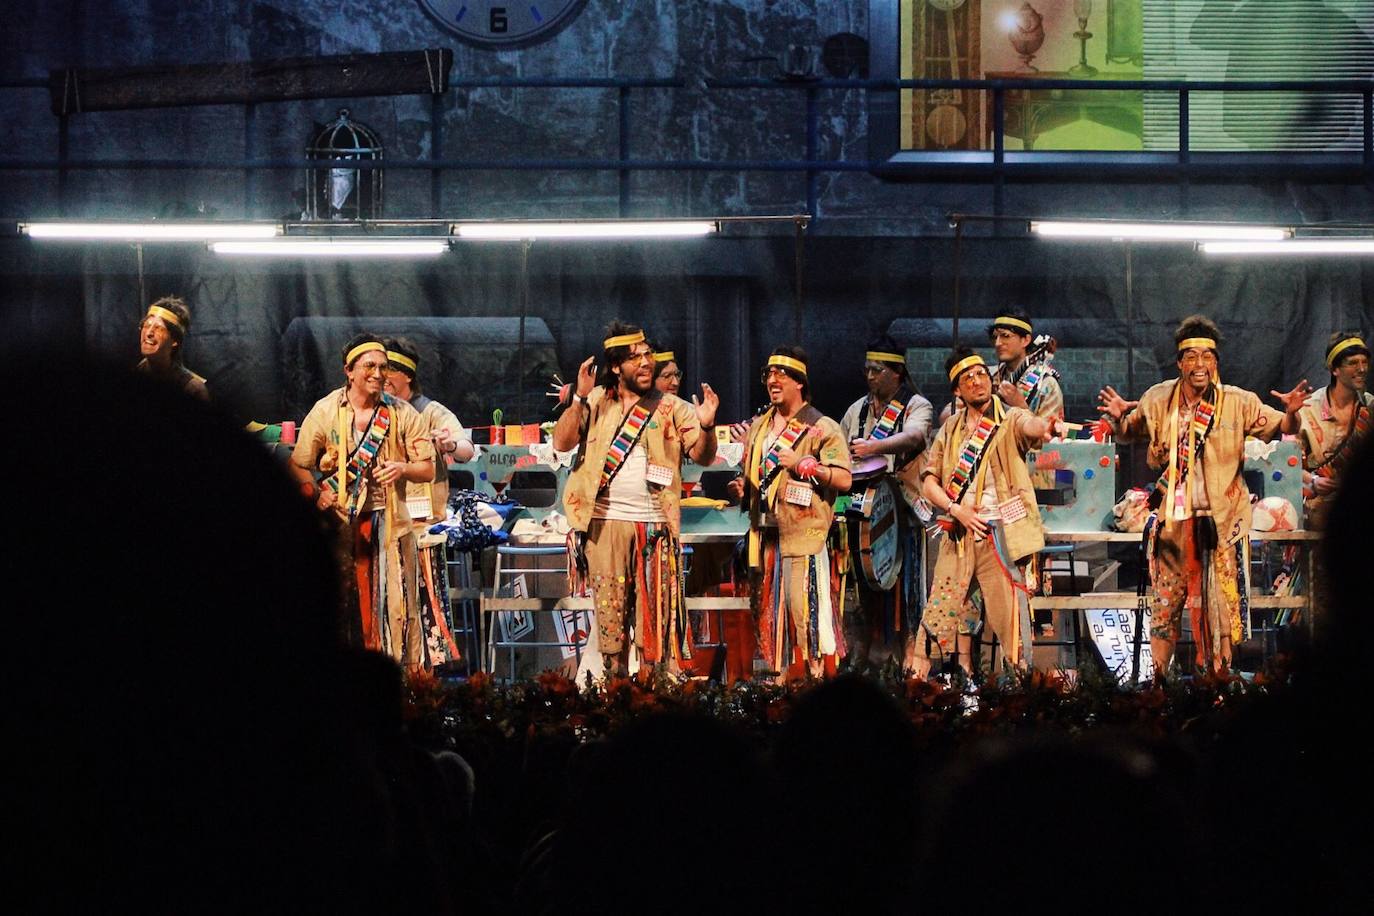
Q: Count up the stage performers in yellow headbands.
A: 11